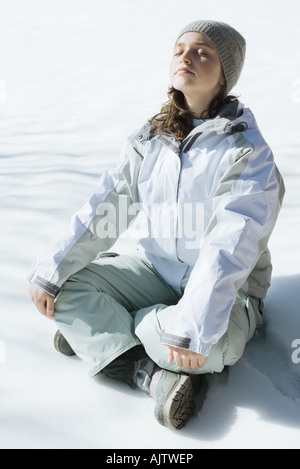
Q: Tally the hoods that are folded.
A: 1